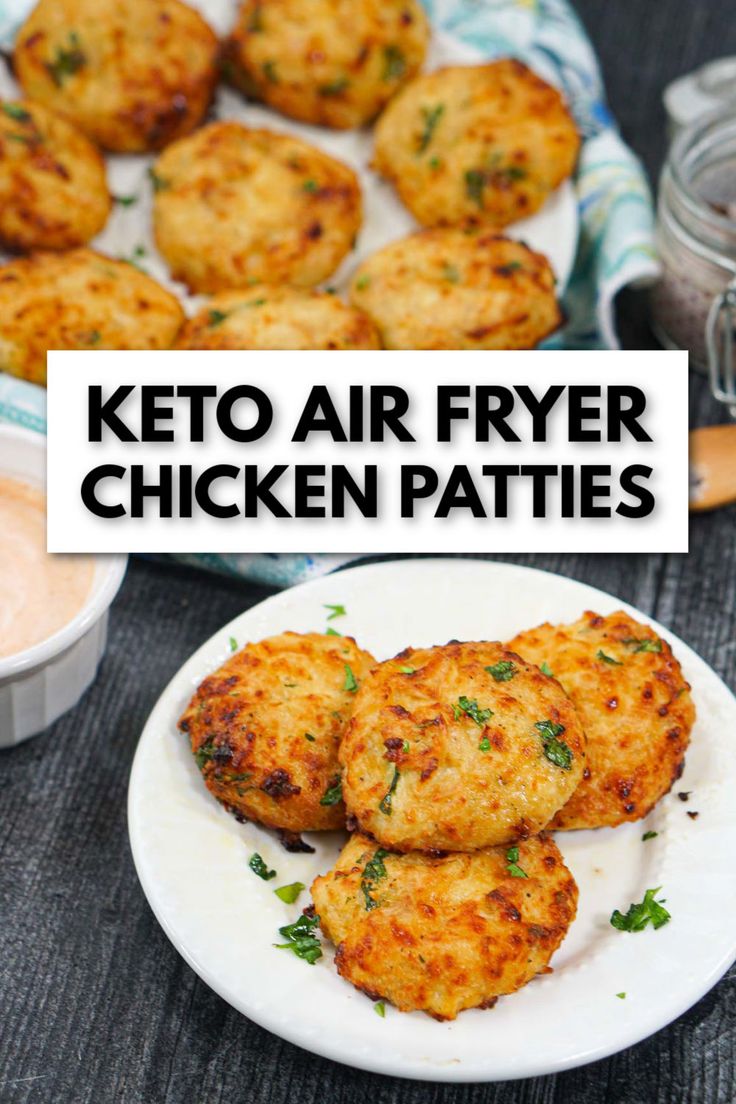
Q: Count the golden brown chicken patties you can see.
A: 12